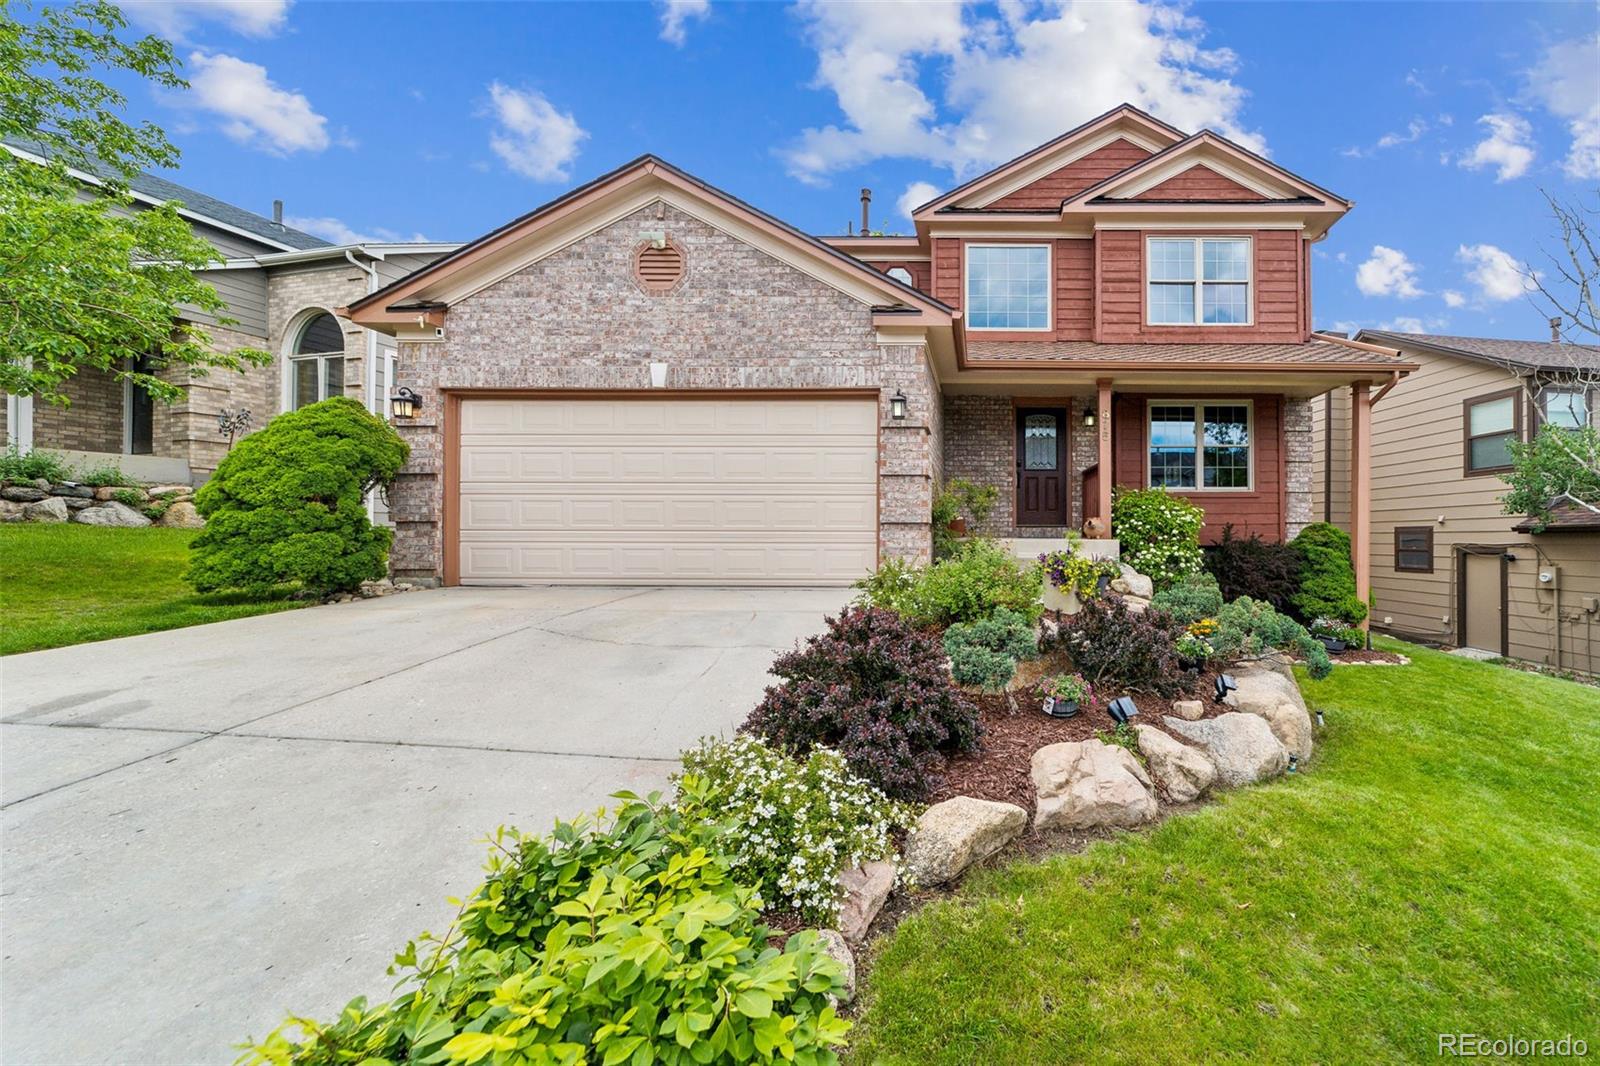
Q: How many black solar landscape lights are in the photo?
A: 2